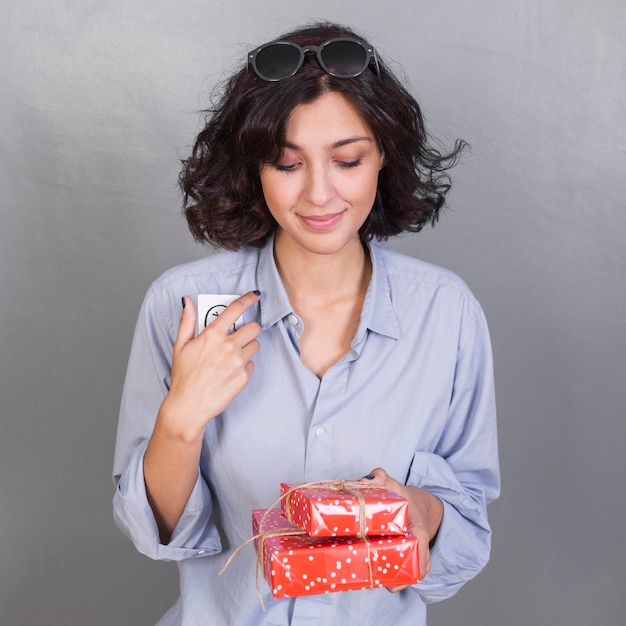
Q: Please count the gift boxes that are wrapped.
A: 2